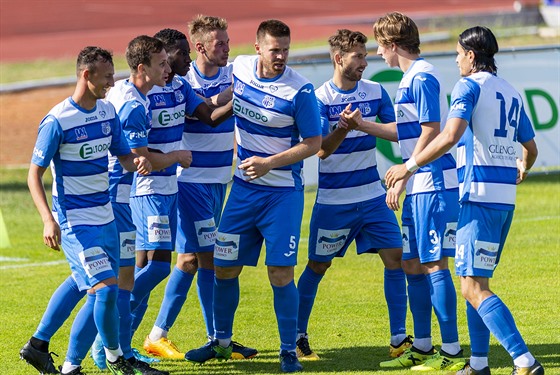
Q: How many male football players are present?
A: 8